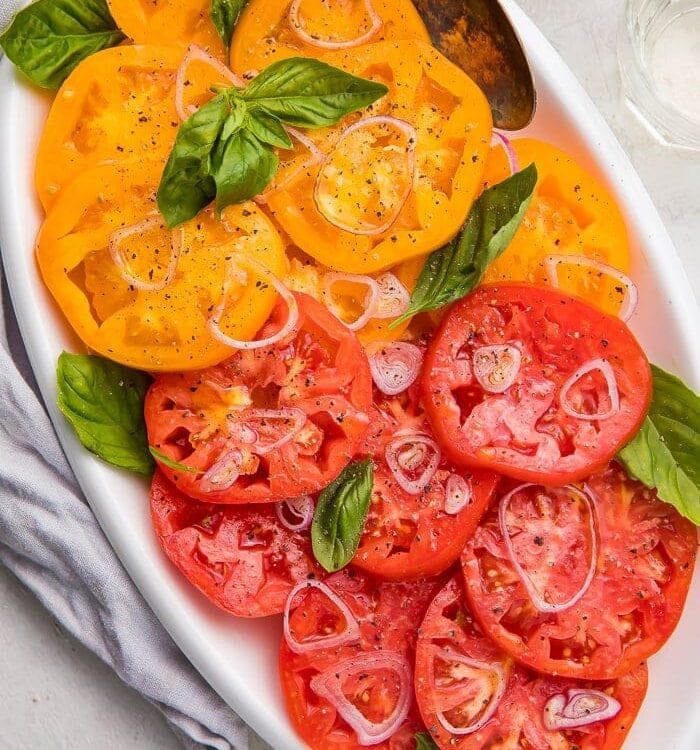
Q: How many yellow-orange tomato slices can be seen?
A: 7